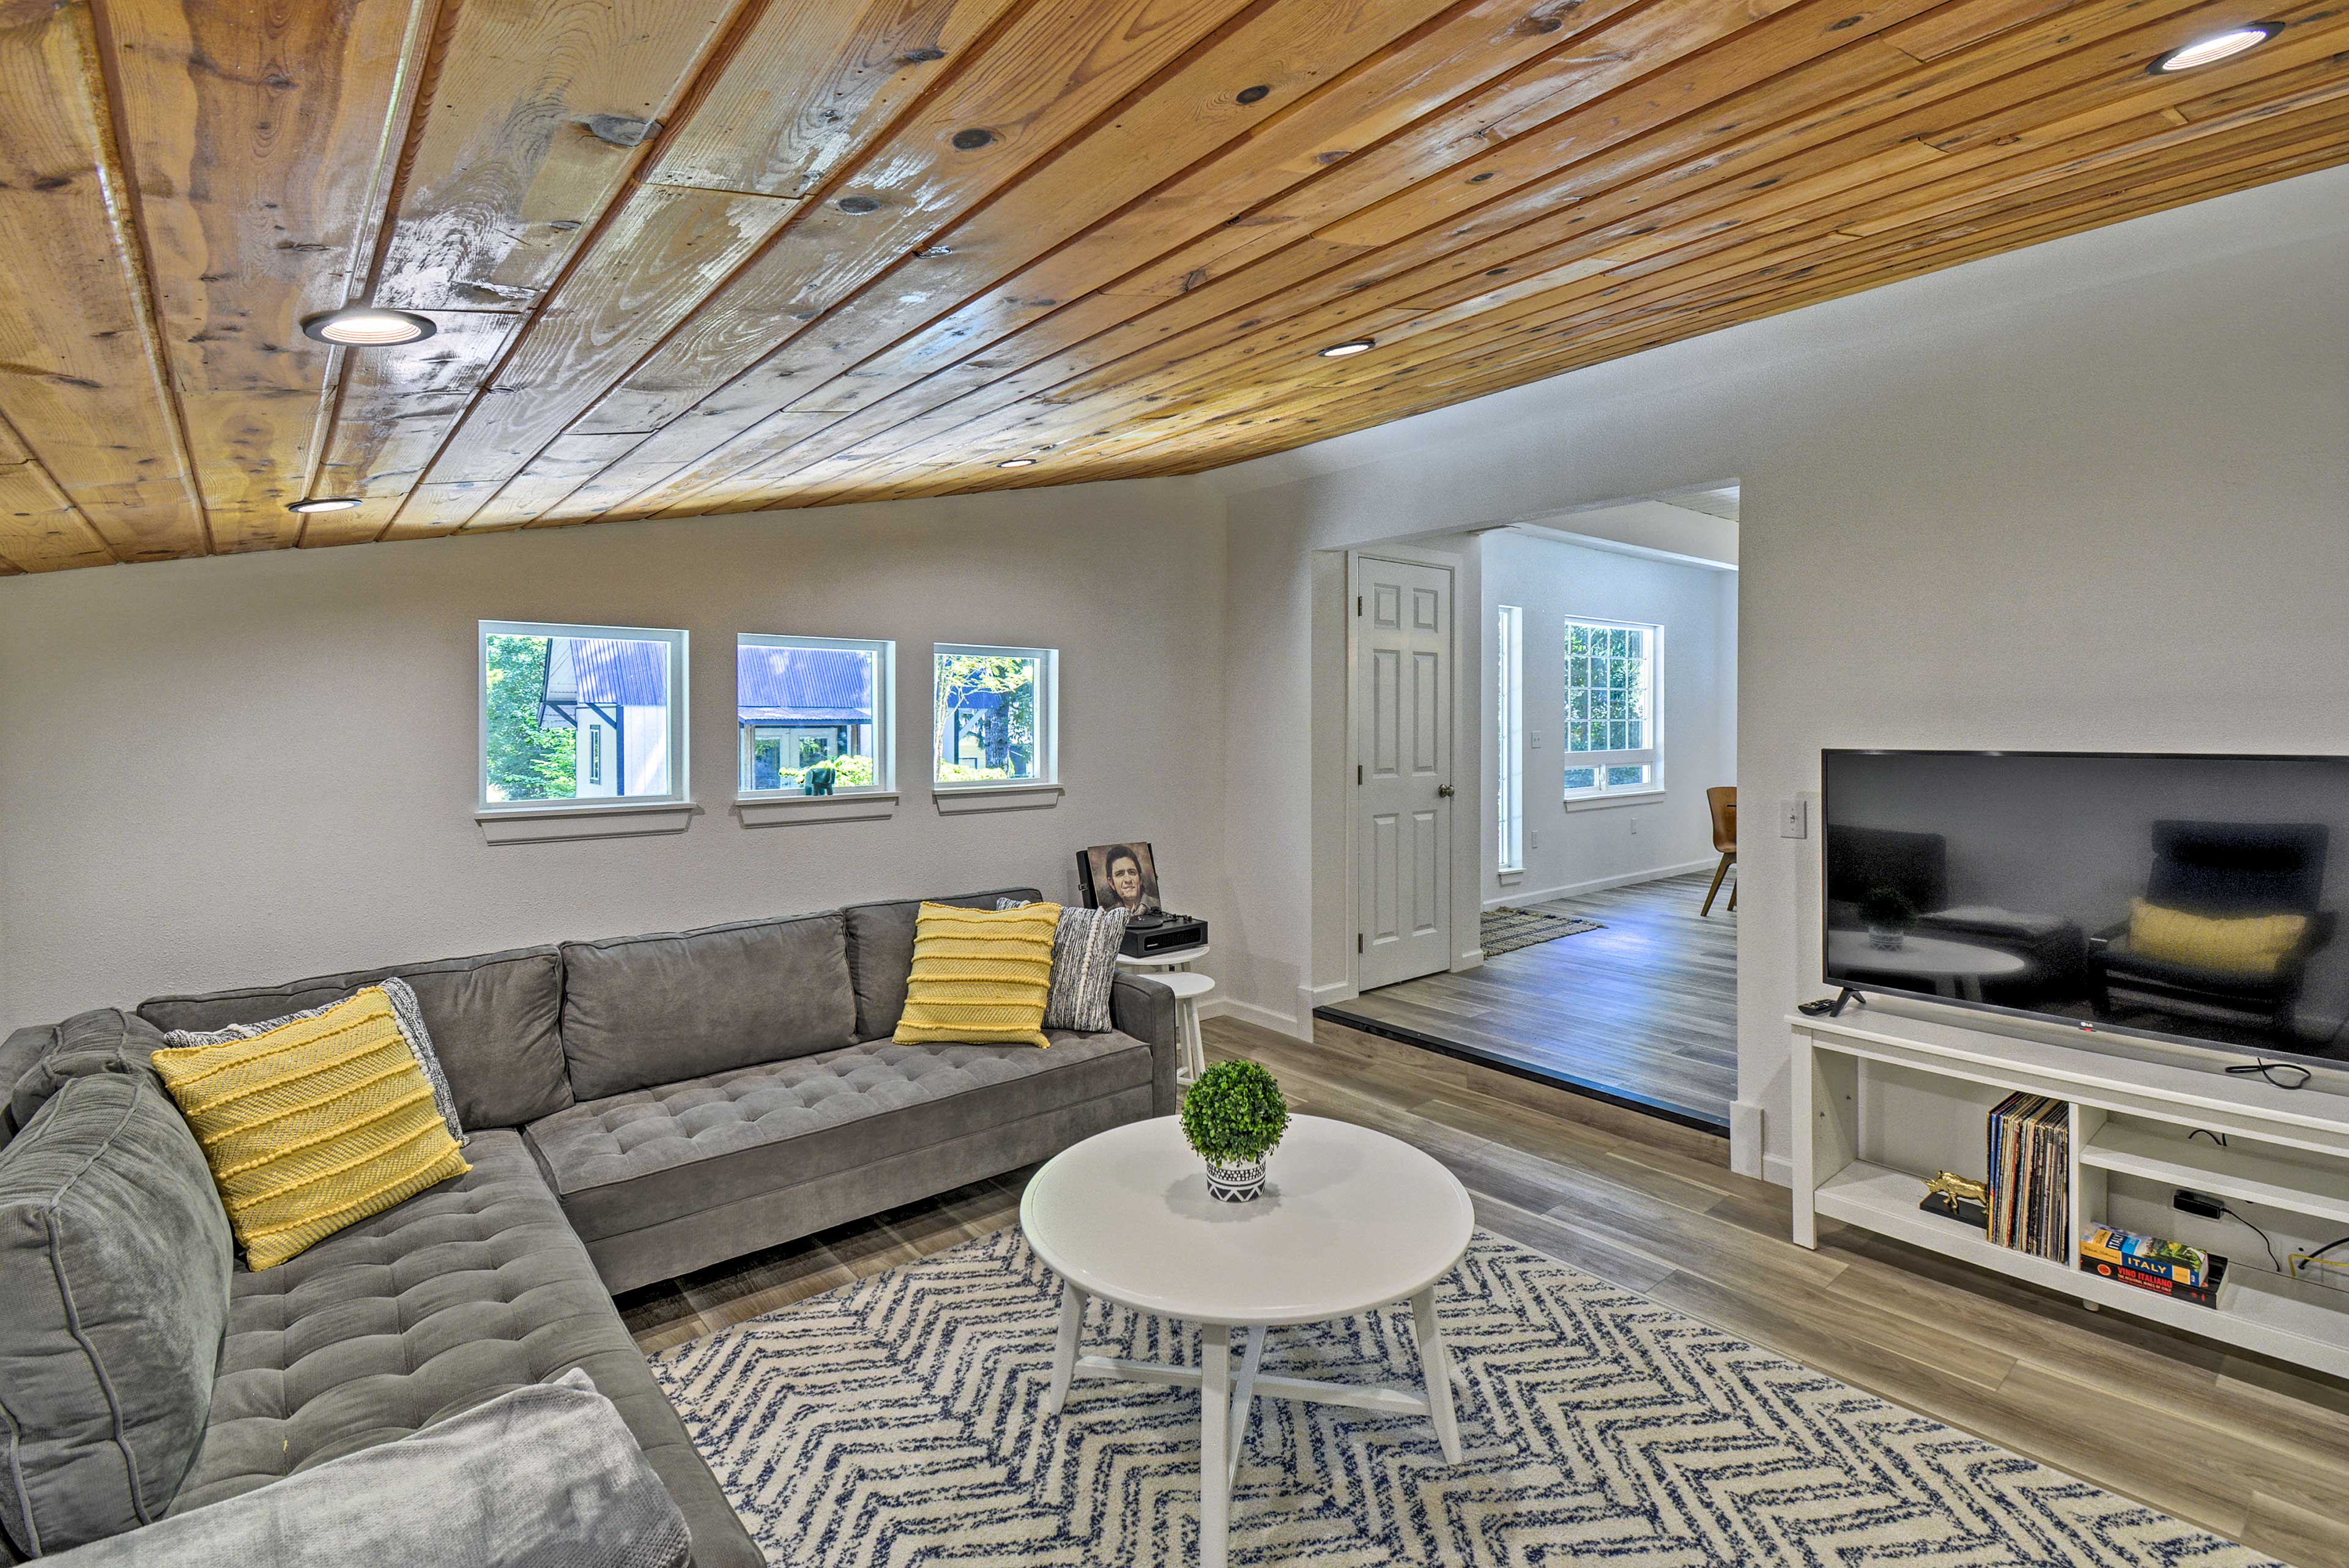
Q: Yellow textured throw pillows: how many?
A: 2